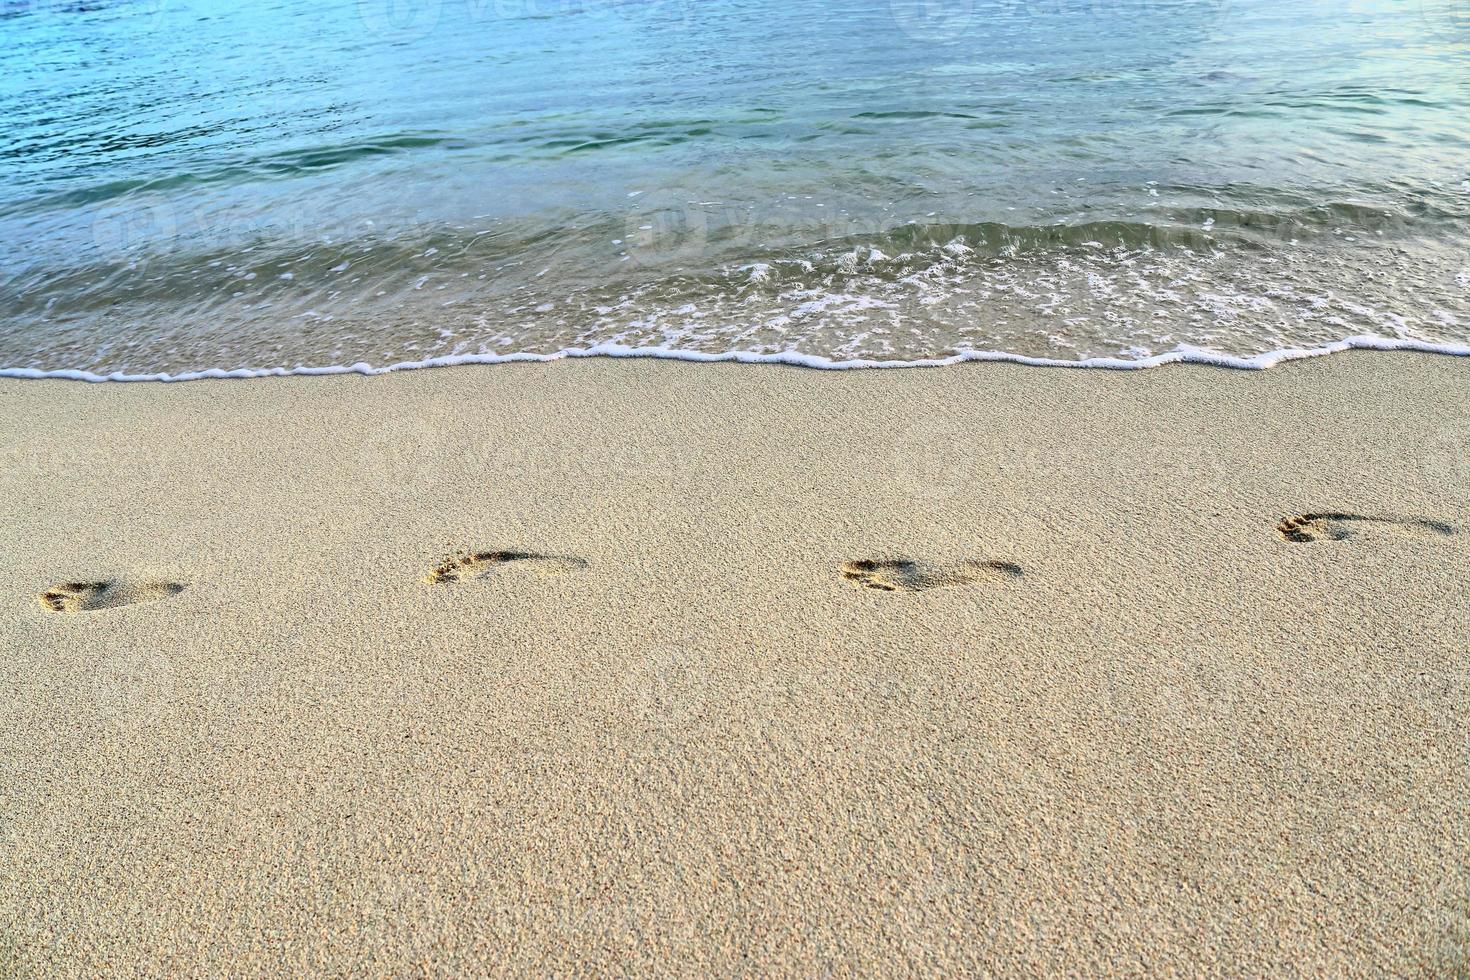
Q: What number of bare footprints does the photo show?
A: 4